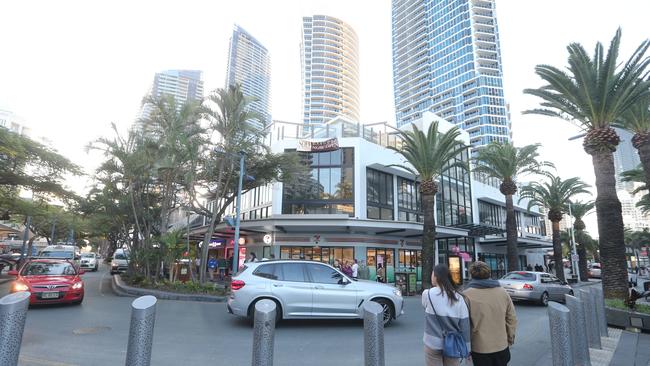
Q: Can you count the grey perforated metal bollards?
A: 8